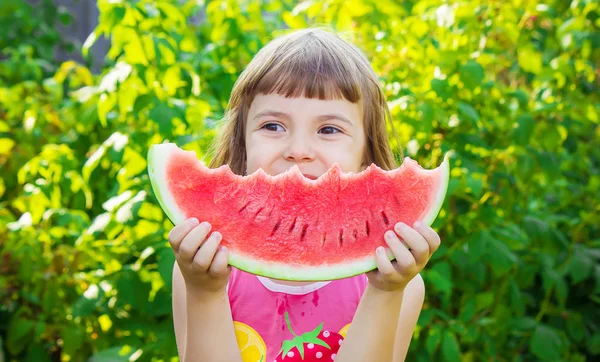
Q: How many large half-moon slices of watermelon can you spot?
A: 1